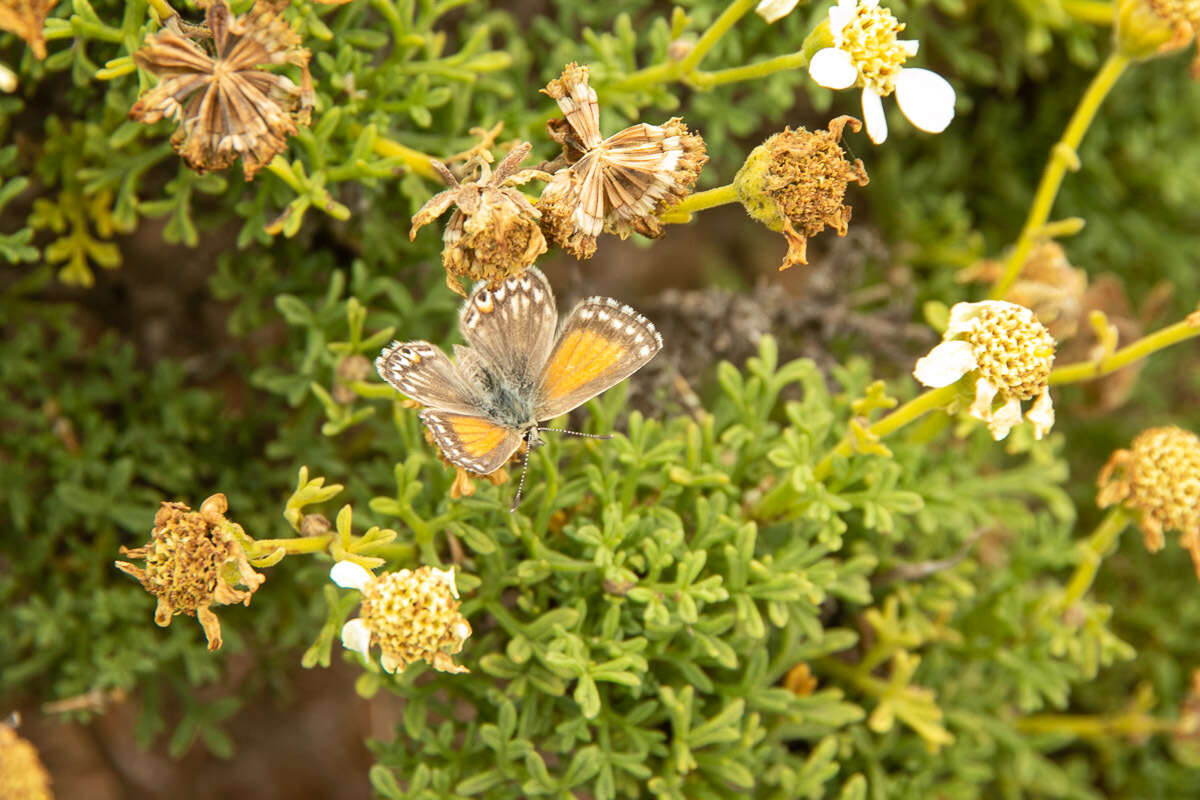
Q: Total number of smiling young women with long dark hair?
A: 0